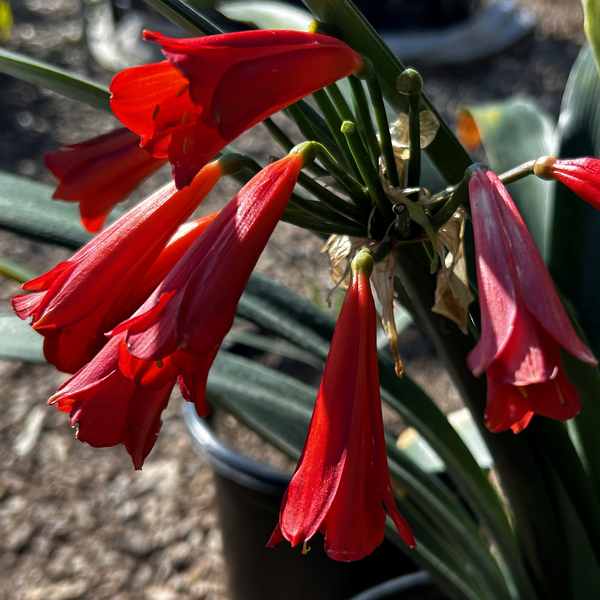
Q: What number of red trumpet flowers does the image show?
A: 8